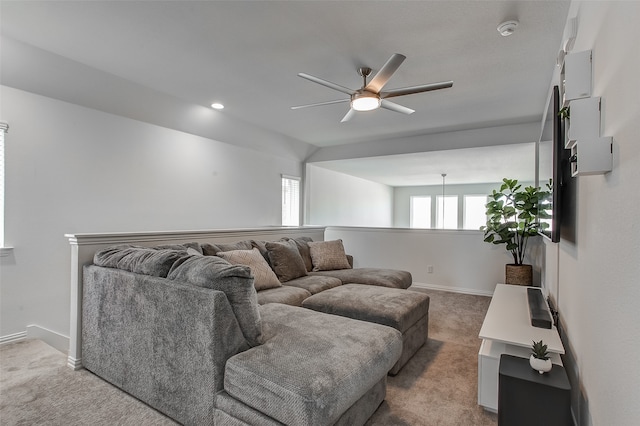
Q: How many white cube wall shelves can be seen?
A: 3